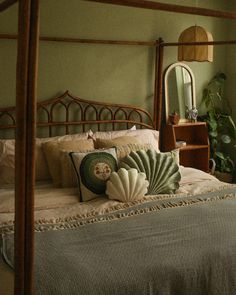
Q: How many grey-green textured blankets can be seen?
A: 1